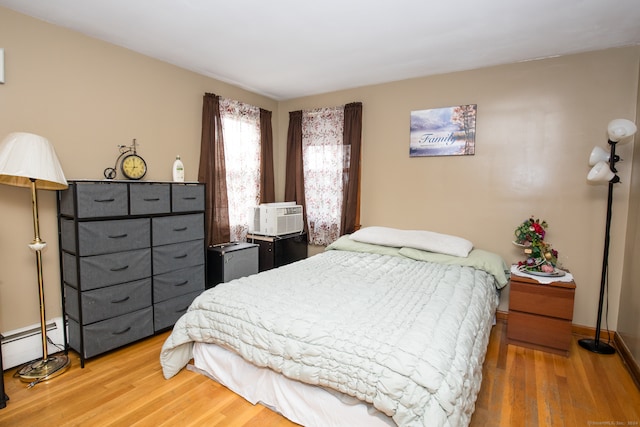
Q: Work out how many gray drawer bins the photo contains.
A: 11